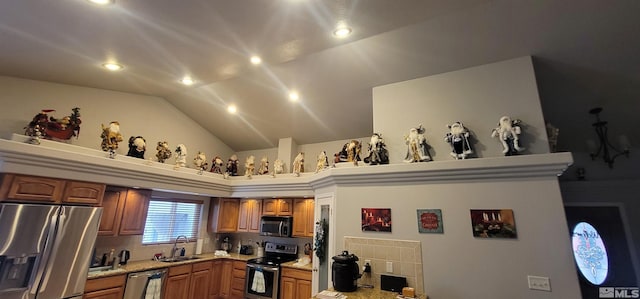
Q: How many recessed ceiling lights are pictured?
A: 7